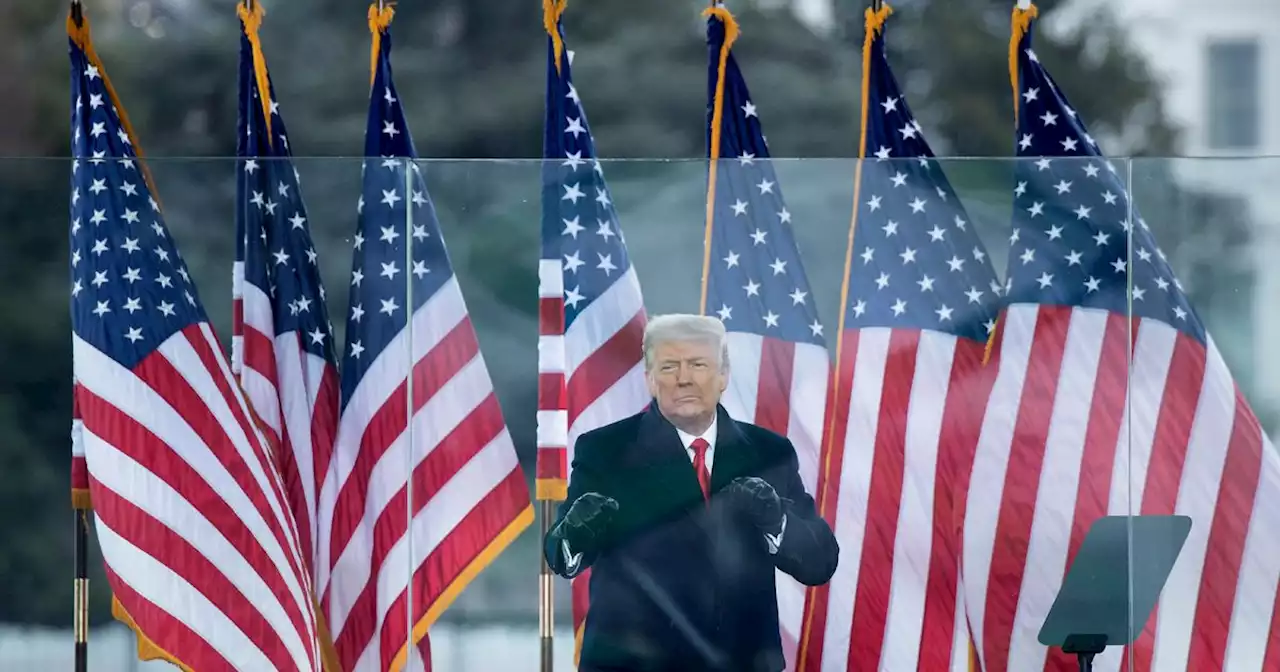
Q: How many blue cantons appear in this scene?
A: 7